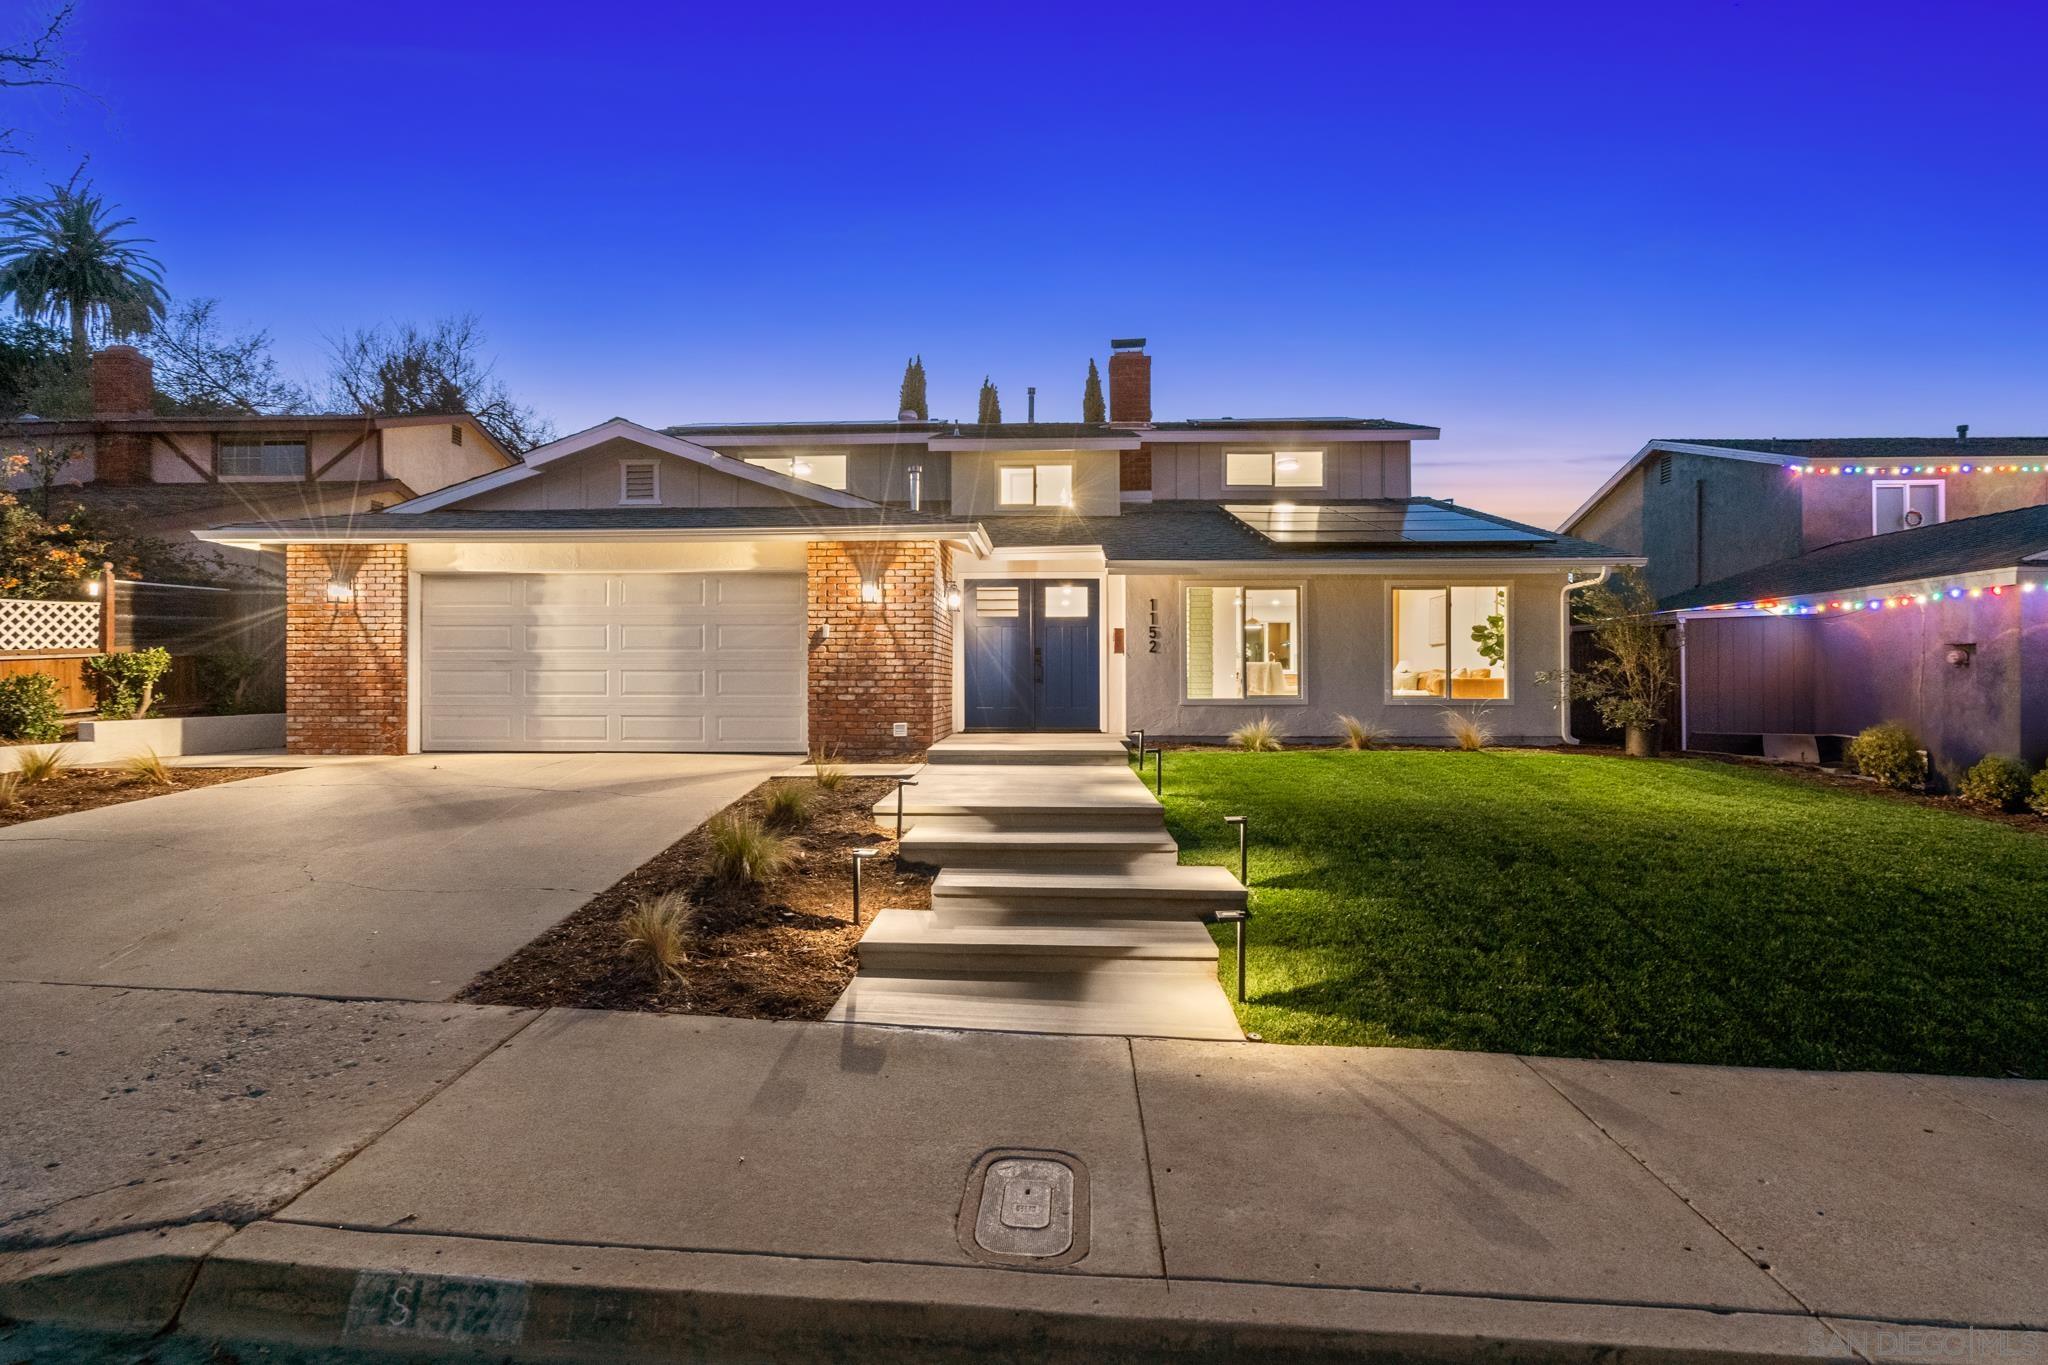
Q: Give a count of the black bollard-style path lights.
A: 6